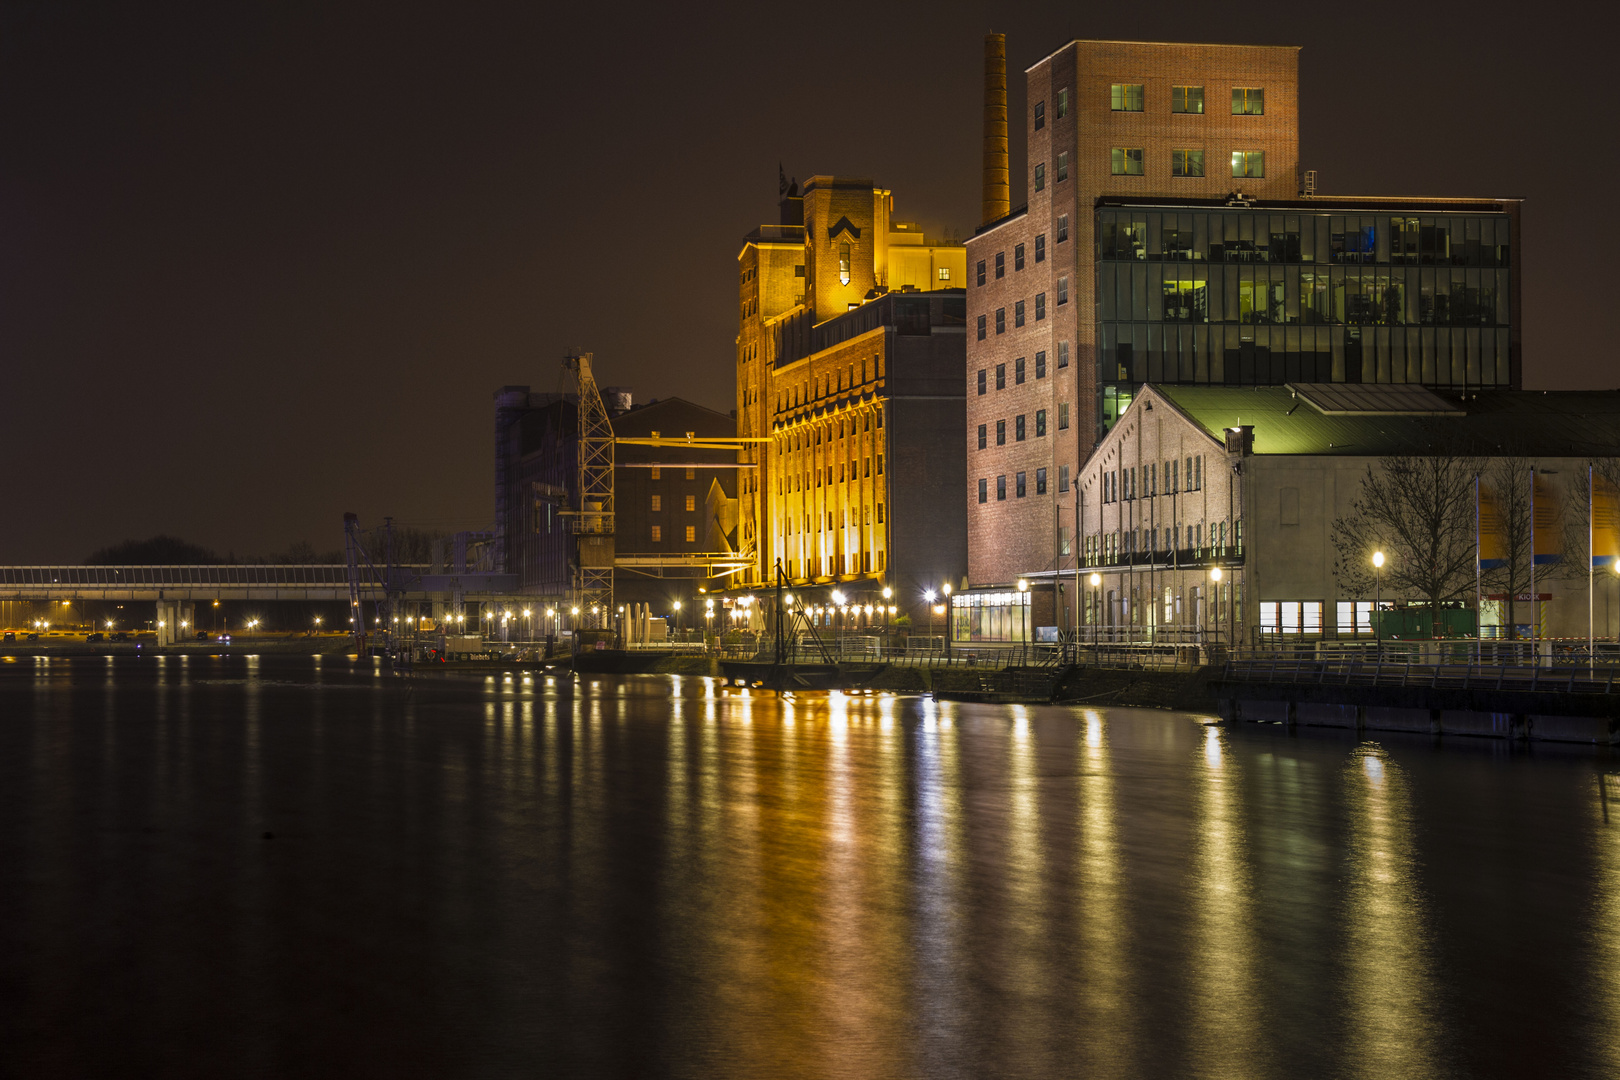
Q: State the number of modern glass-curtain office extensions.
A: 1